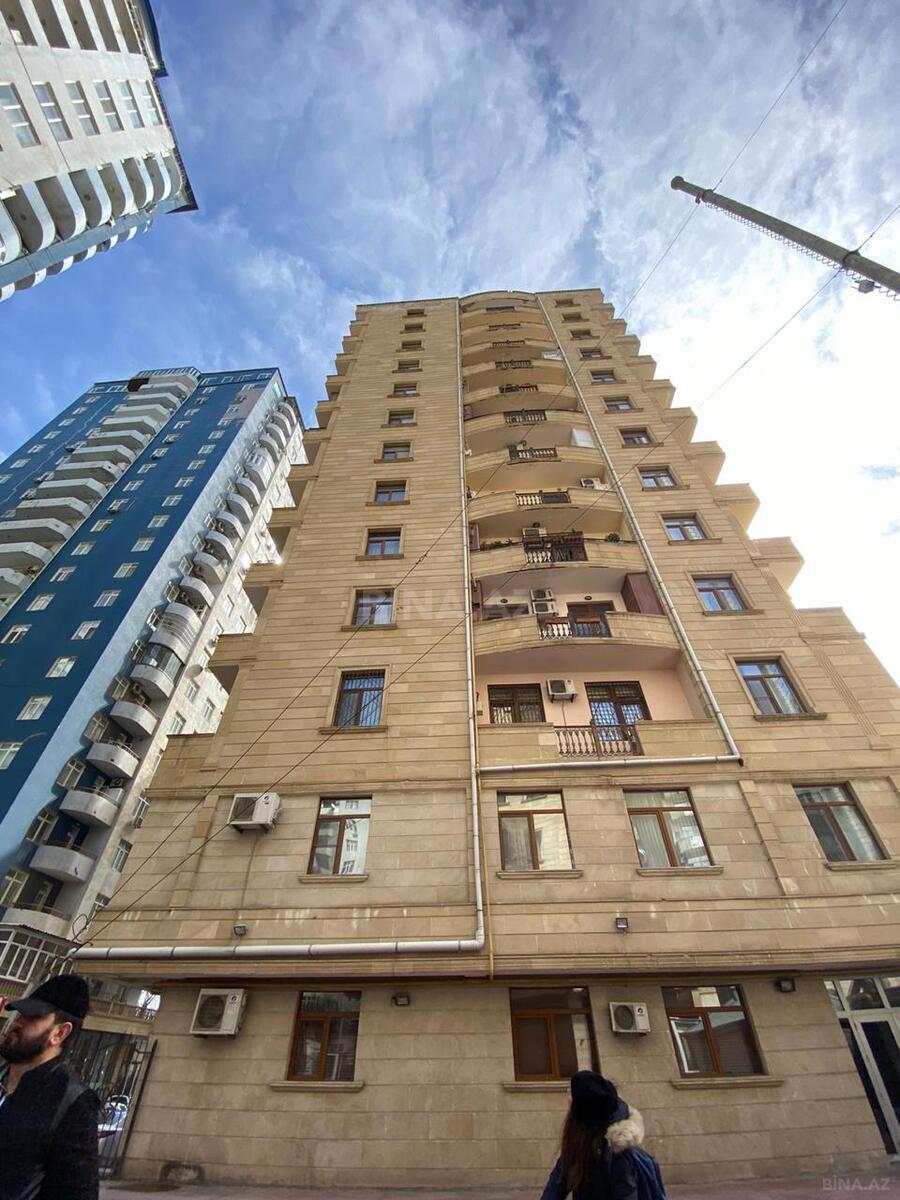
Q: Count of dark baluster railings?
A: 11